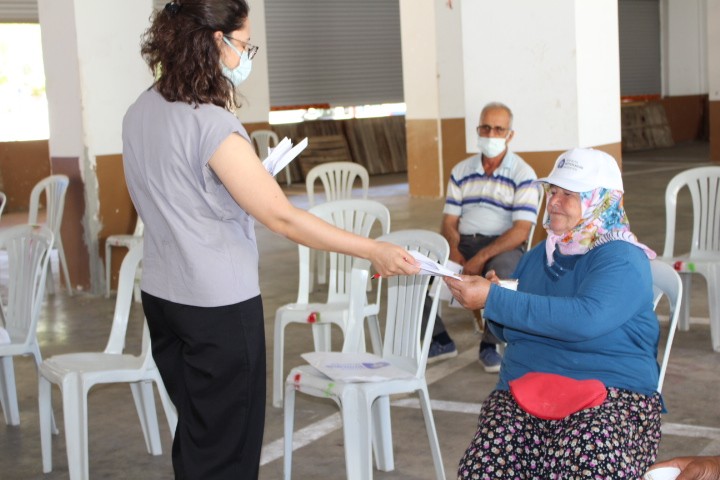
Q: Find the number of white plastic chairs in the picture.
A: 12